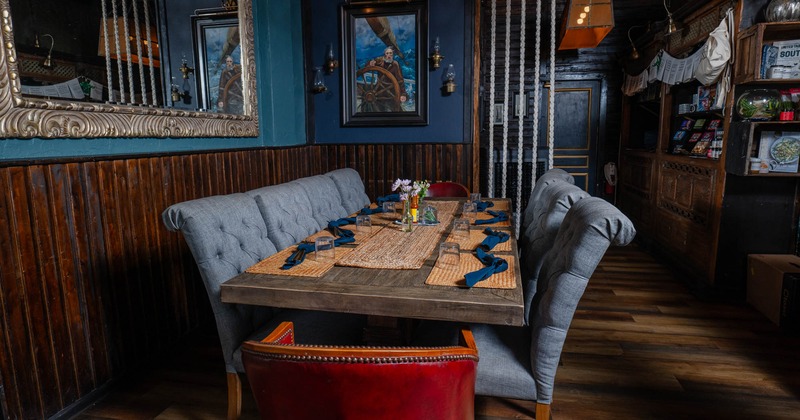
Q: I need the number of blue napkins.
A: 8